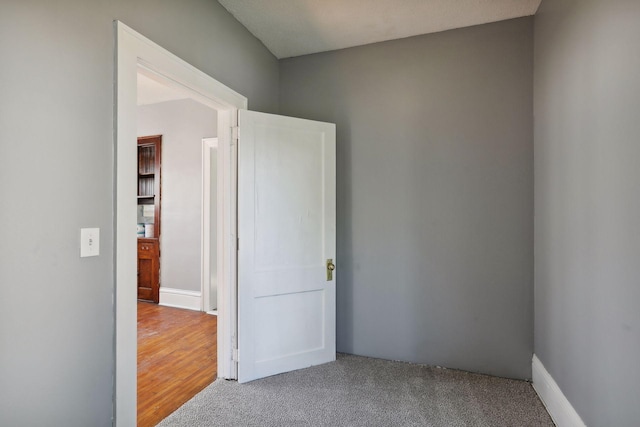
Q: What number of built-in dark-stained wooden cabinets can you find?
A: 1